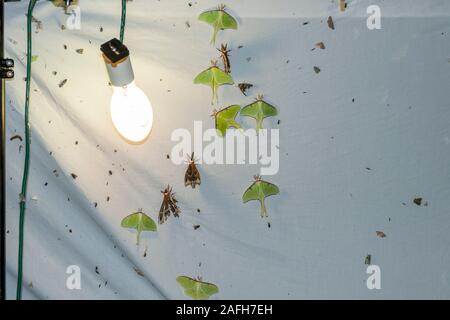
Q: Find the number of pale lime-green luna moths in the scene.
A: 7